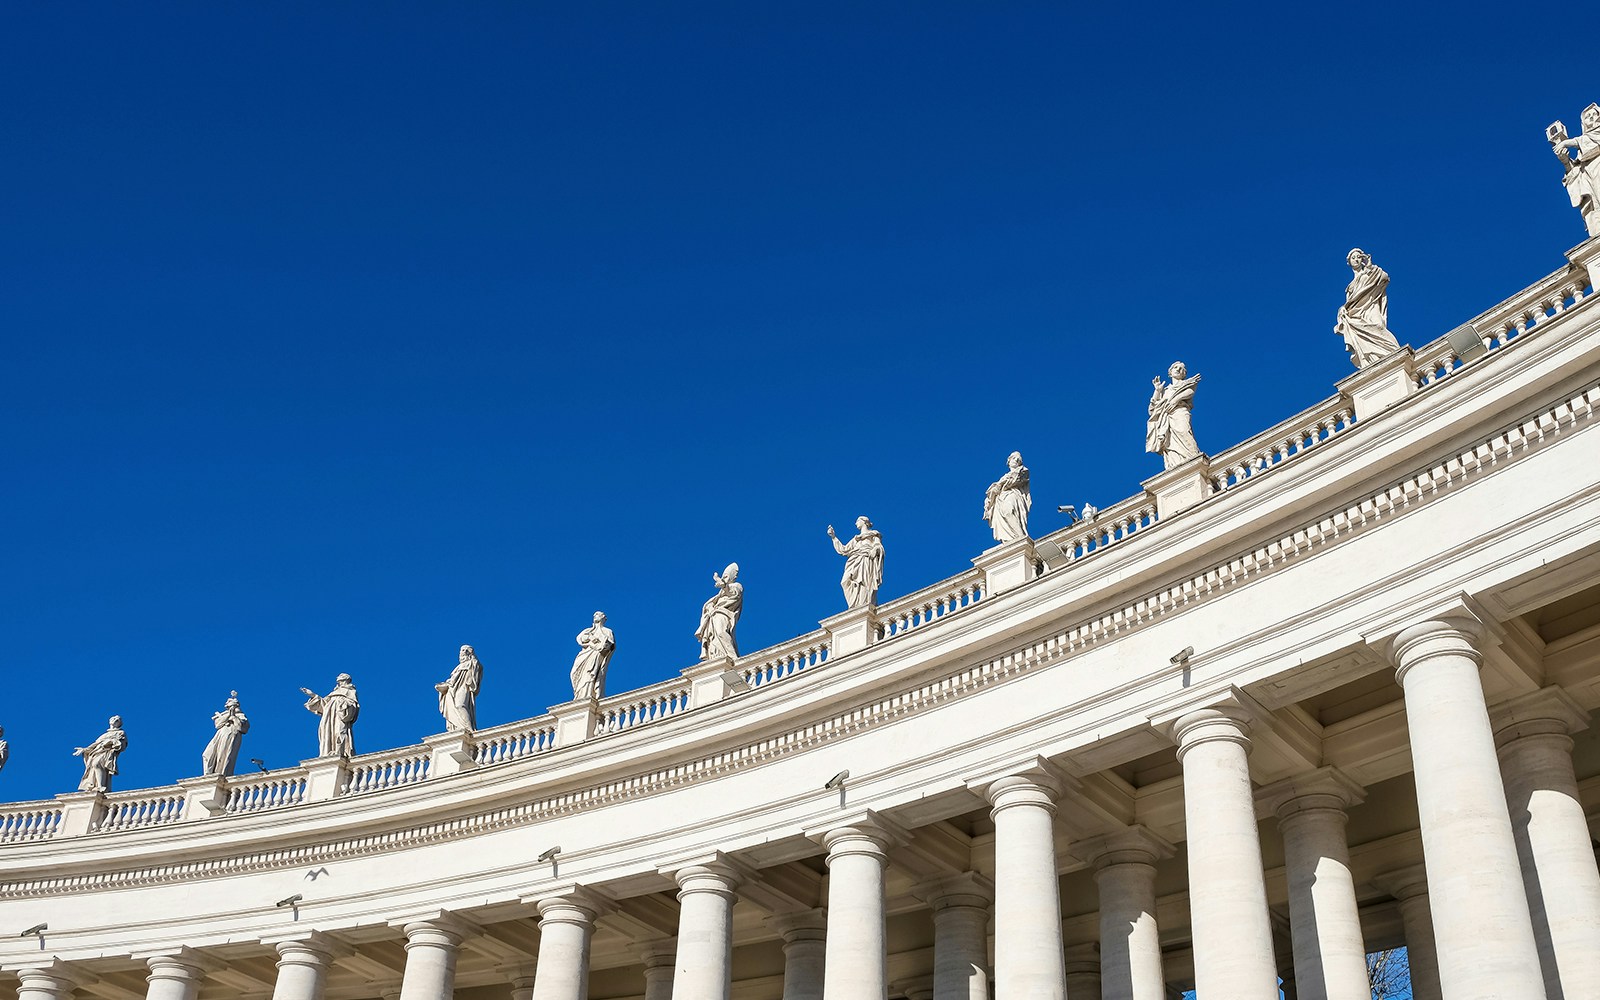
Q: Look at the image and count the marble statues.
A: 12